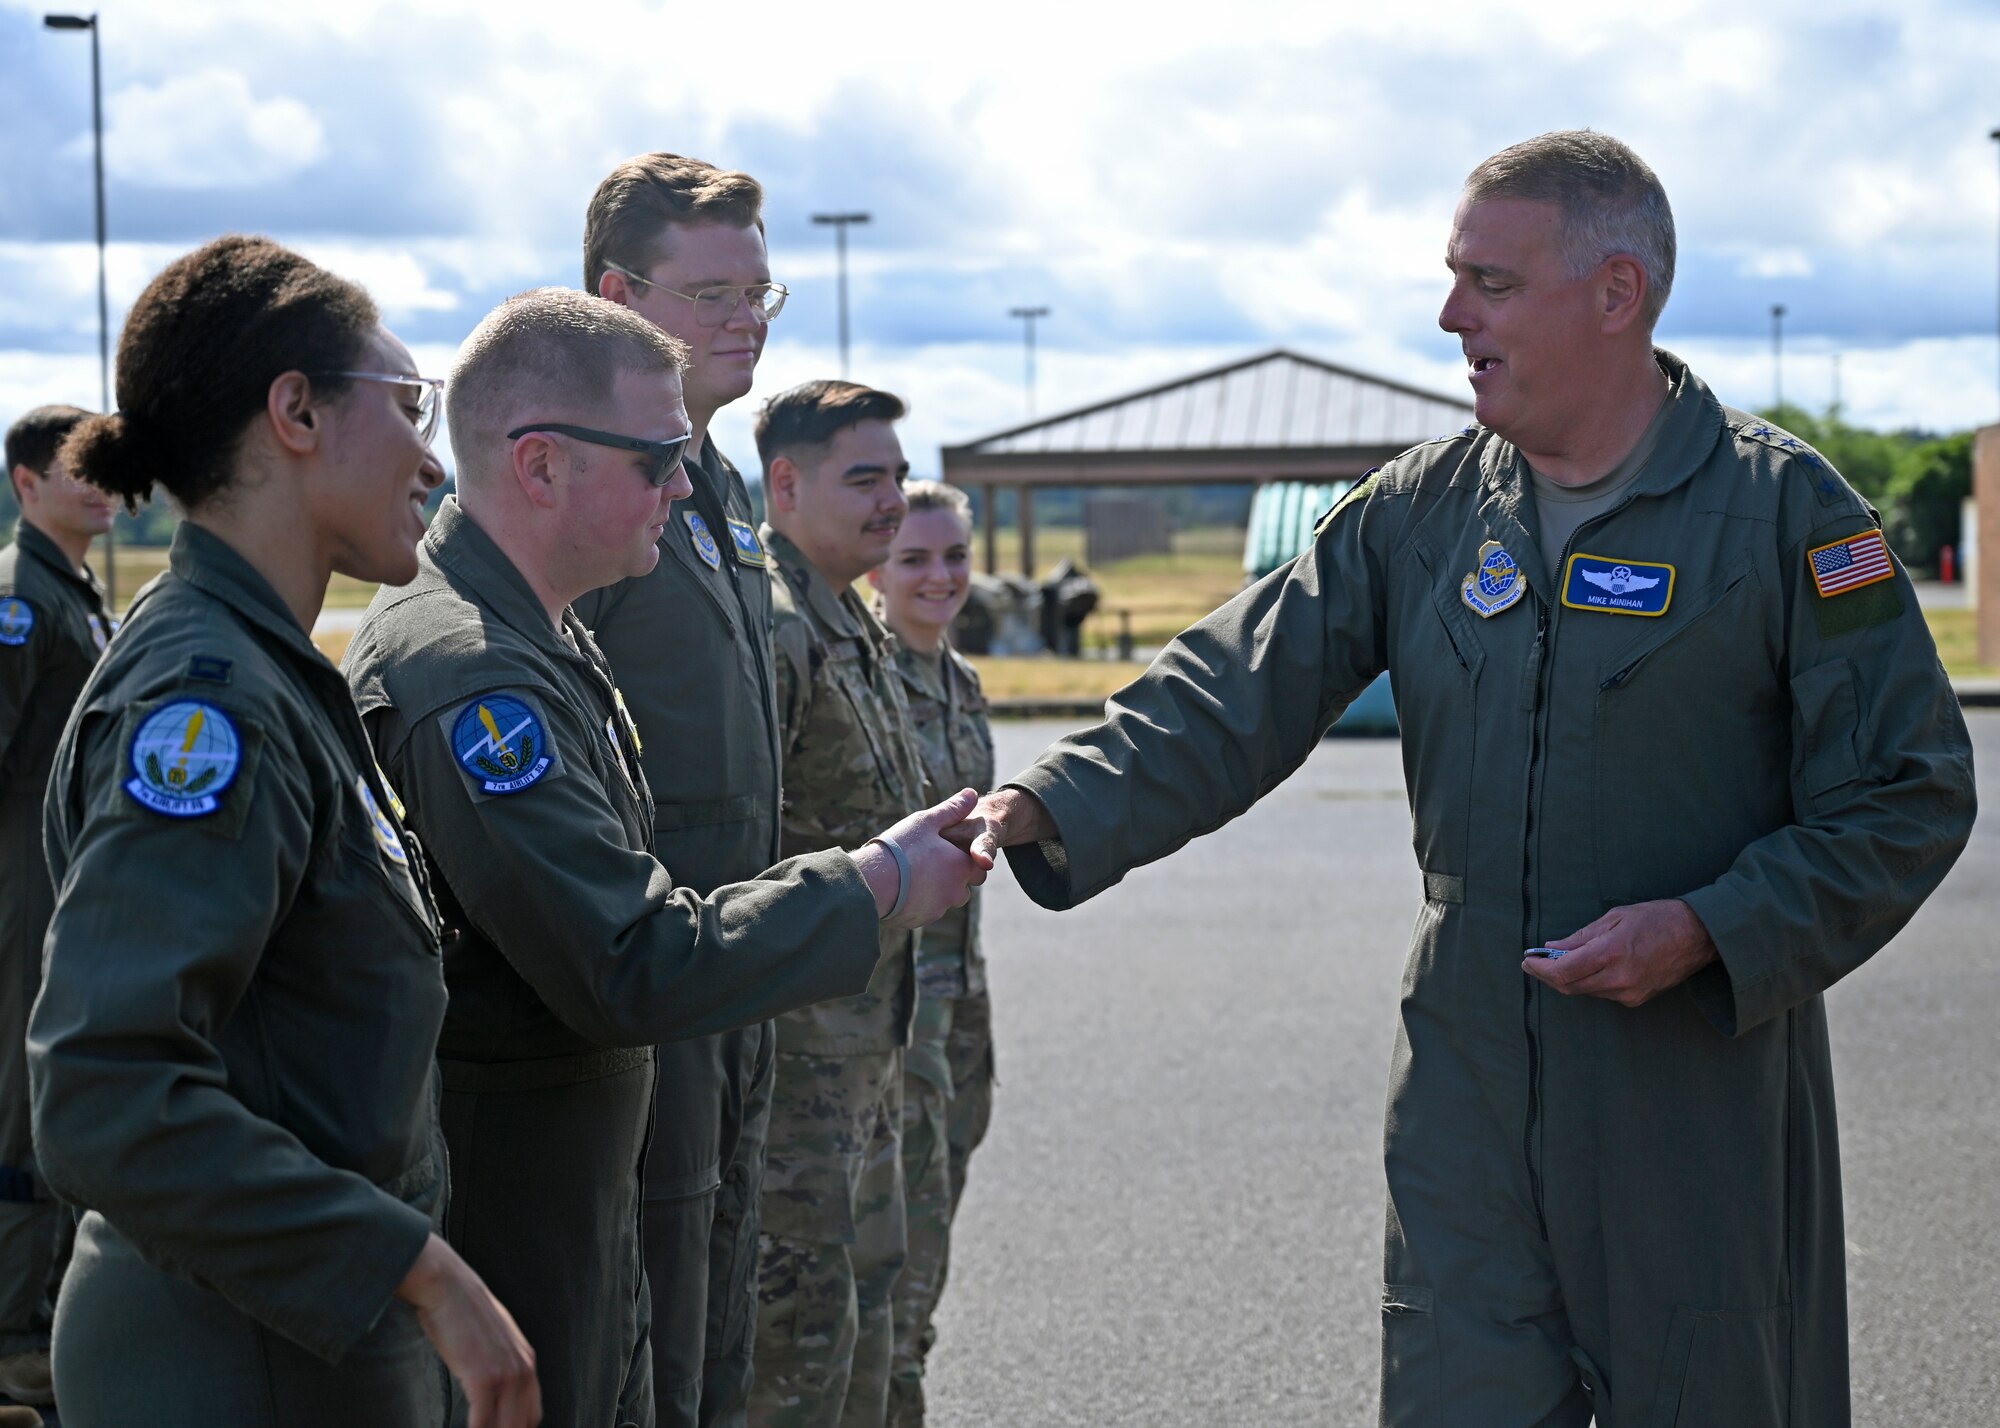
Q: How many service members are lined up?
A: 6